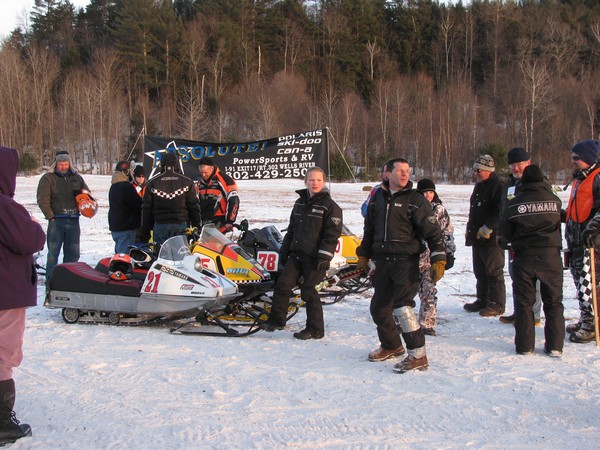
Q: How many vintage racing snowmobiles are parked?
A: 4